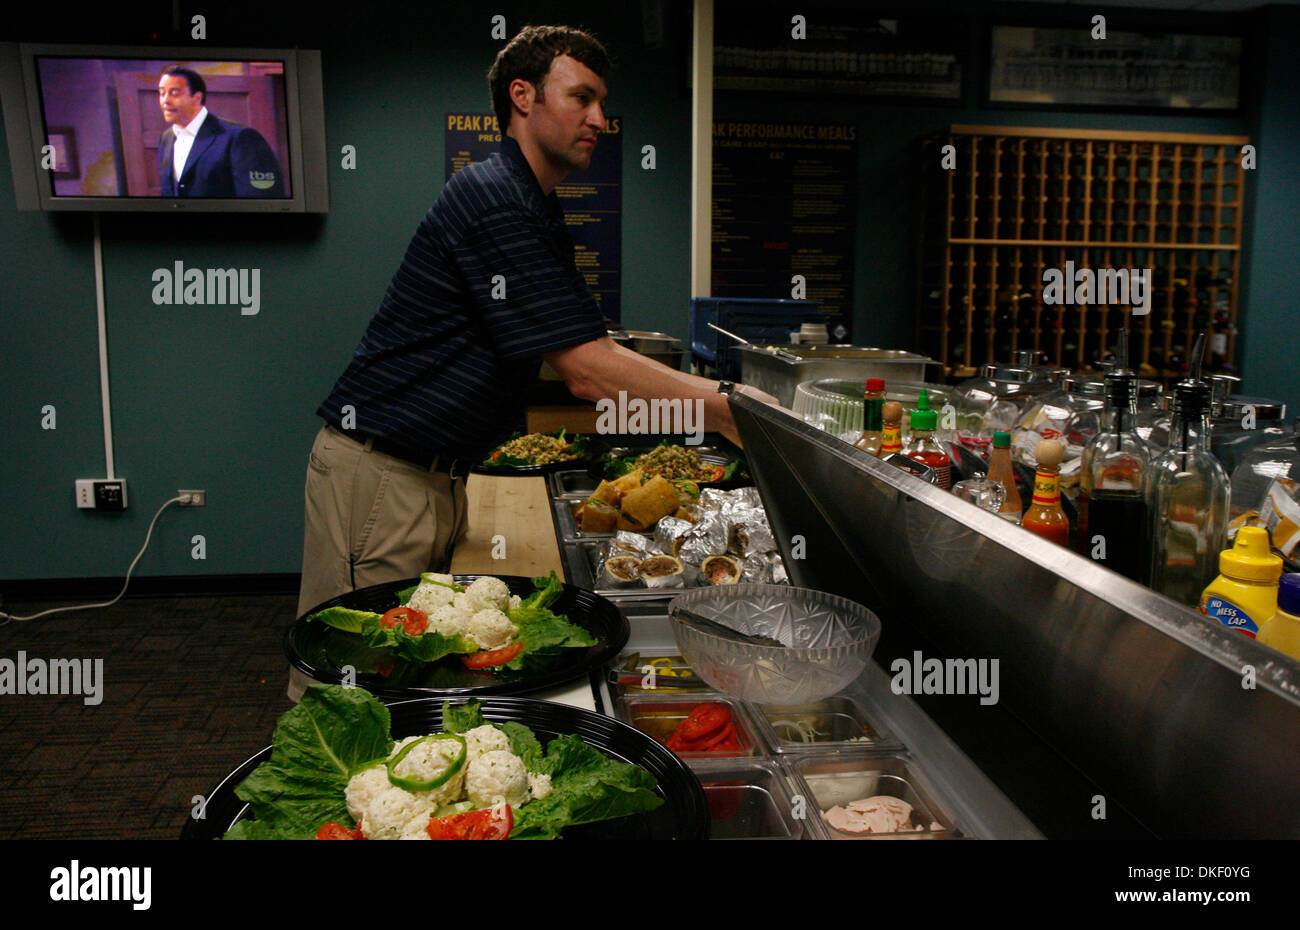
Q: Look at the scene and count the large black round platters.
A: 4